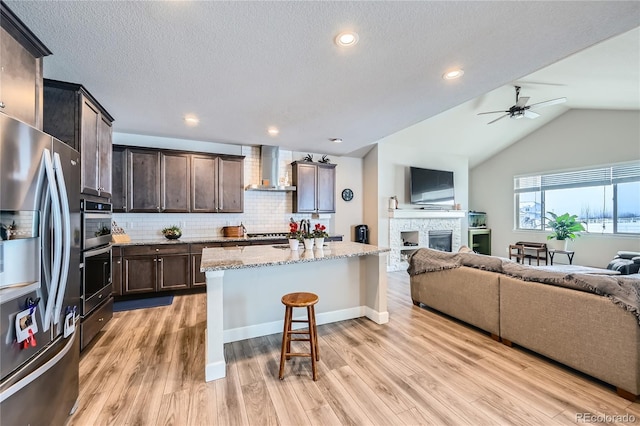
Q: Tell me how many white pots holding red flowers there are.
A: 3